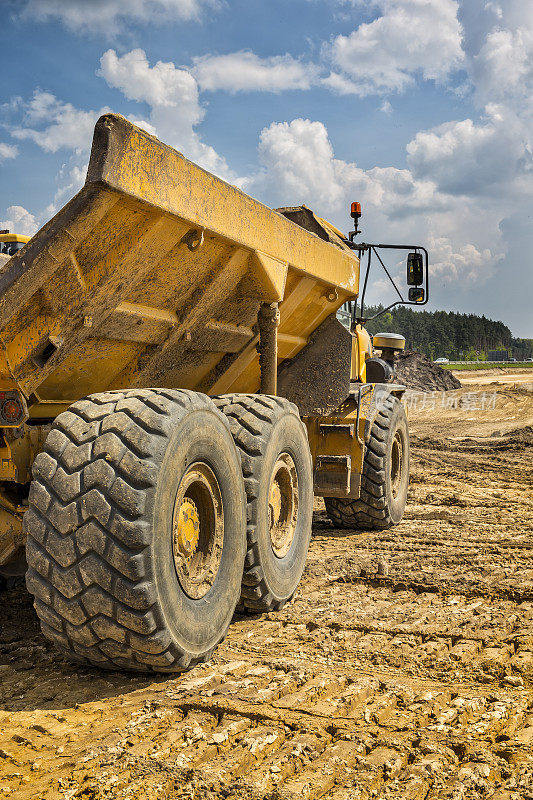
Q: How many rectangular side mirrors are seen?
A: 2